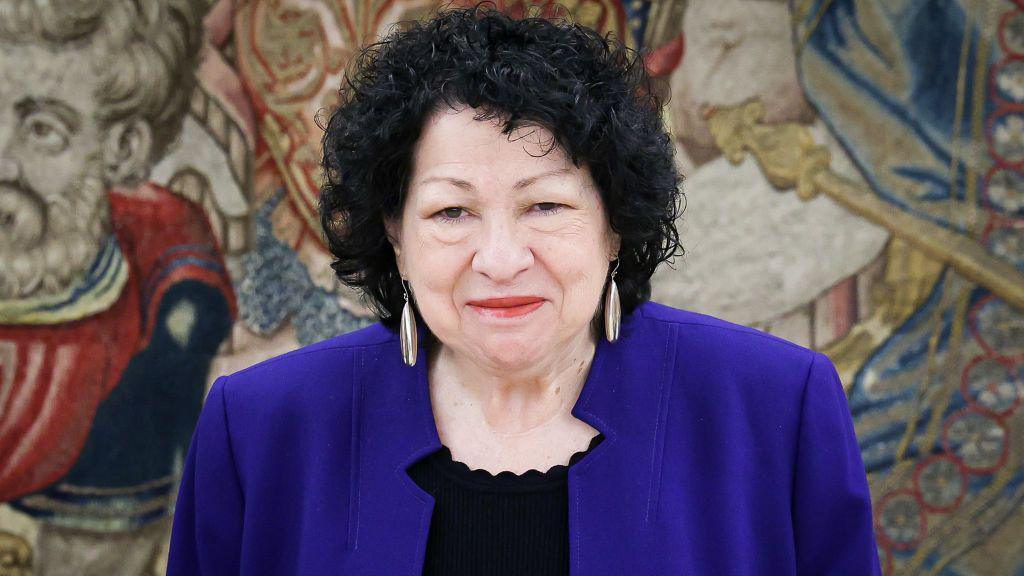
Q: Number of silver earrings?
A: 2